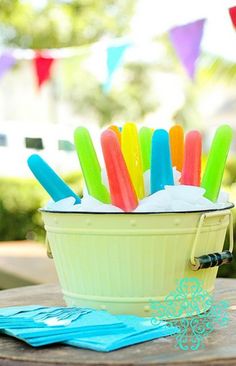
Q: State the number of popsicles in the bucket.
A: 10